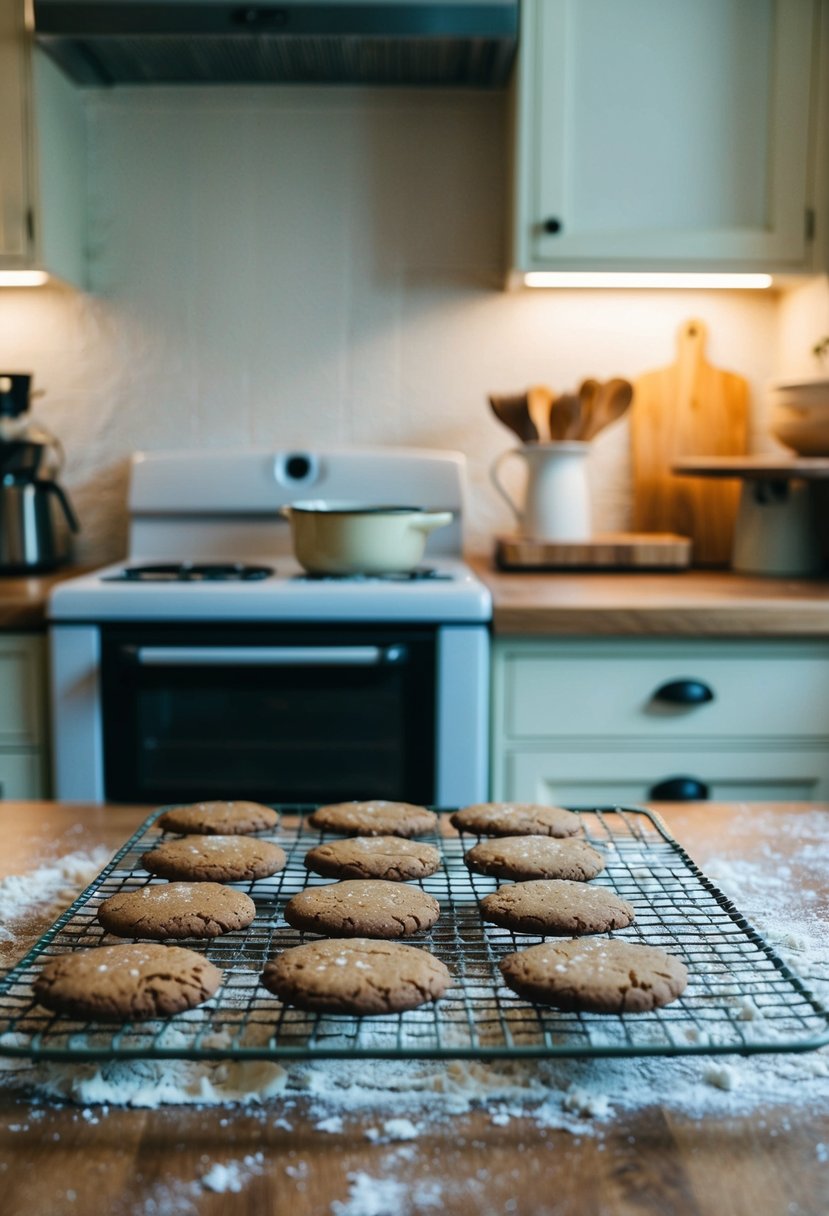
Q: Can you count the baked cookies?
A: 12